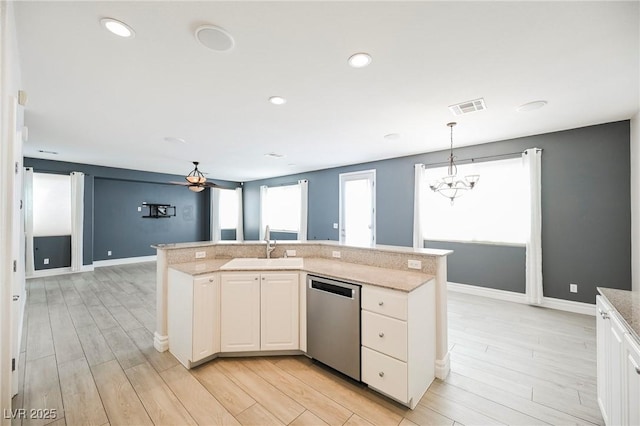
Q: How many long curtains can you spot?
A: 8